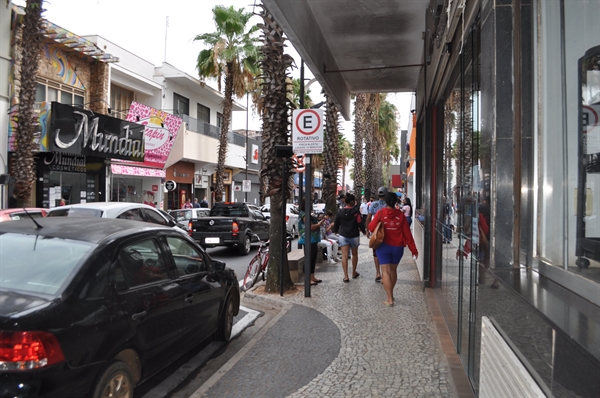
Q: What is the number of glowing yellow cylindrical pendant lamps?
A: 0